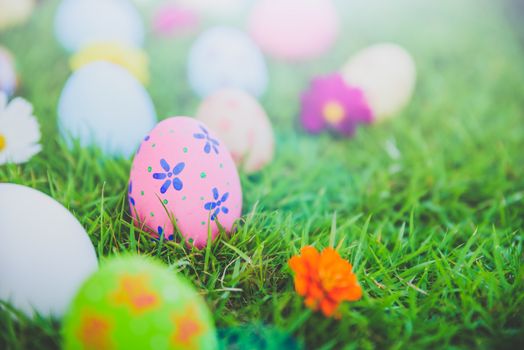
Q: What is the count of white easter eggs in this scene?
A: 1